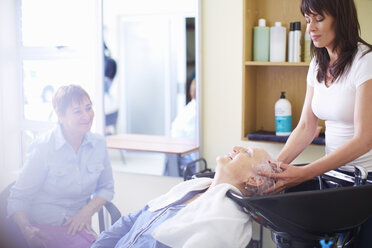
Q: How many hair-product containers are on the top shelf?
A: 5